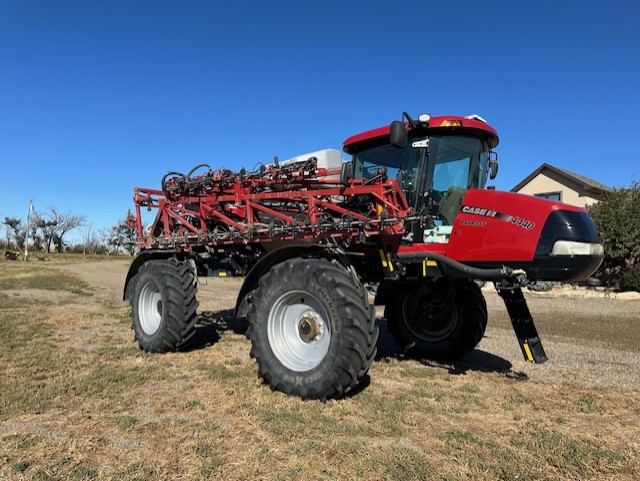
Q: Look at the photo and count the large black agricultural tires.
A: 3